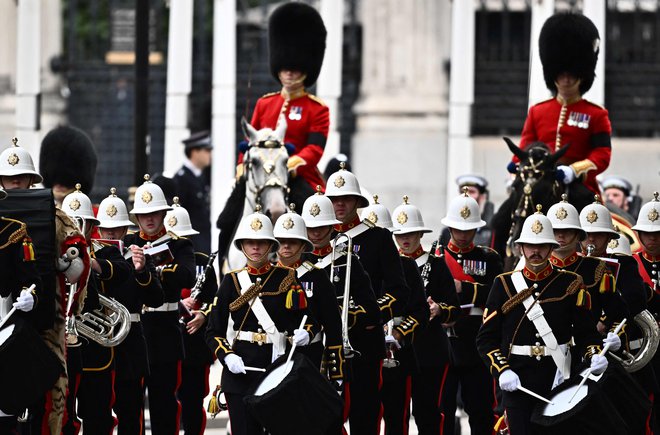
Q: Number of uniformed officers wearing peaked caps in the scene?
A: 1